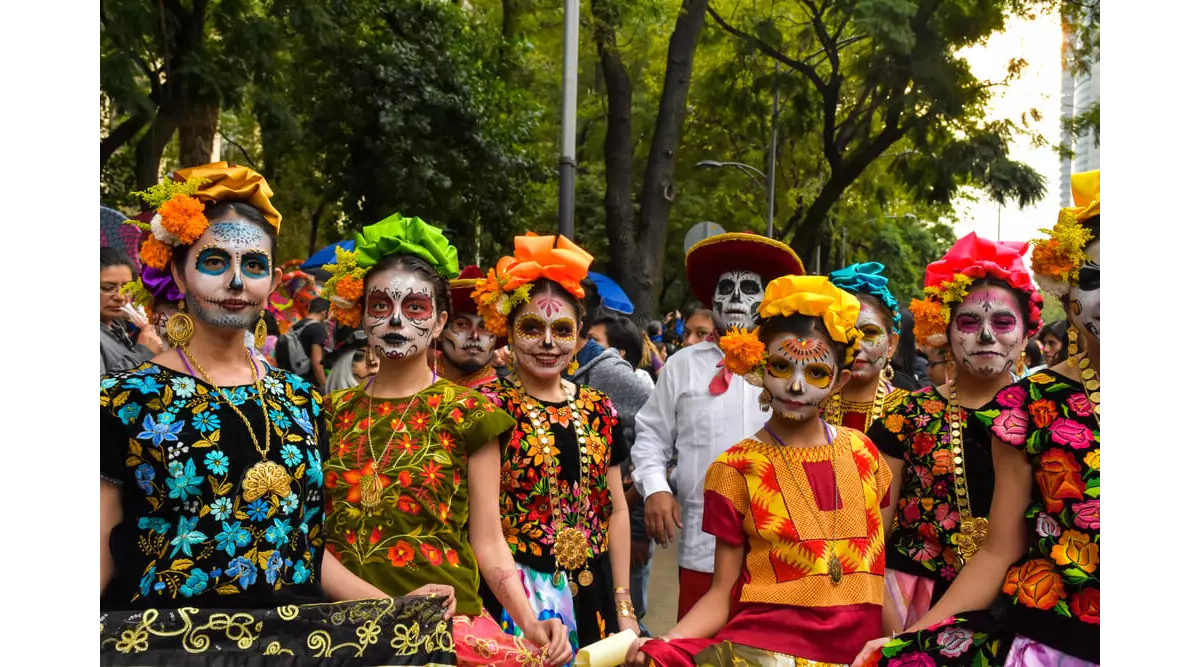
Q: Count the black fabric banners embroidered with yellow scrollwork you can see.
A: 1